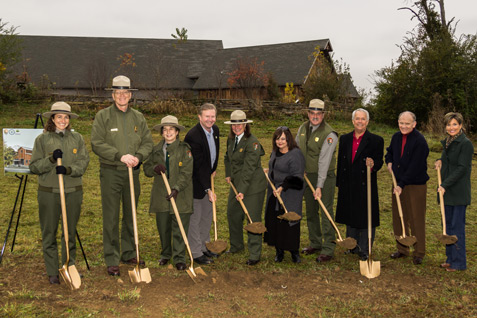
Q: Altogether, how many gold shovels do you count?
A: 10